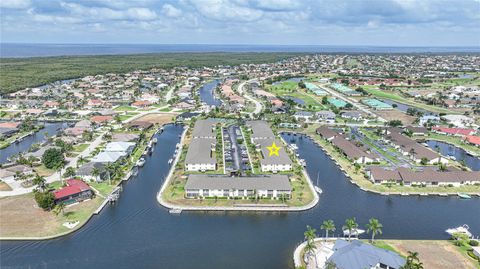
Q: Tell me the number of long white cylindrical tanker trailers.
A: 0